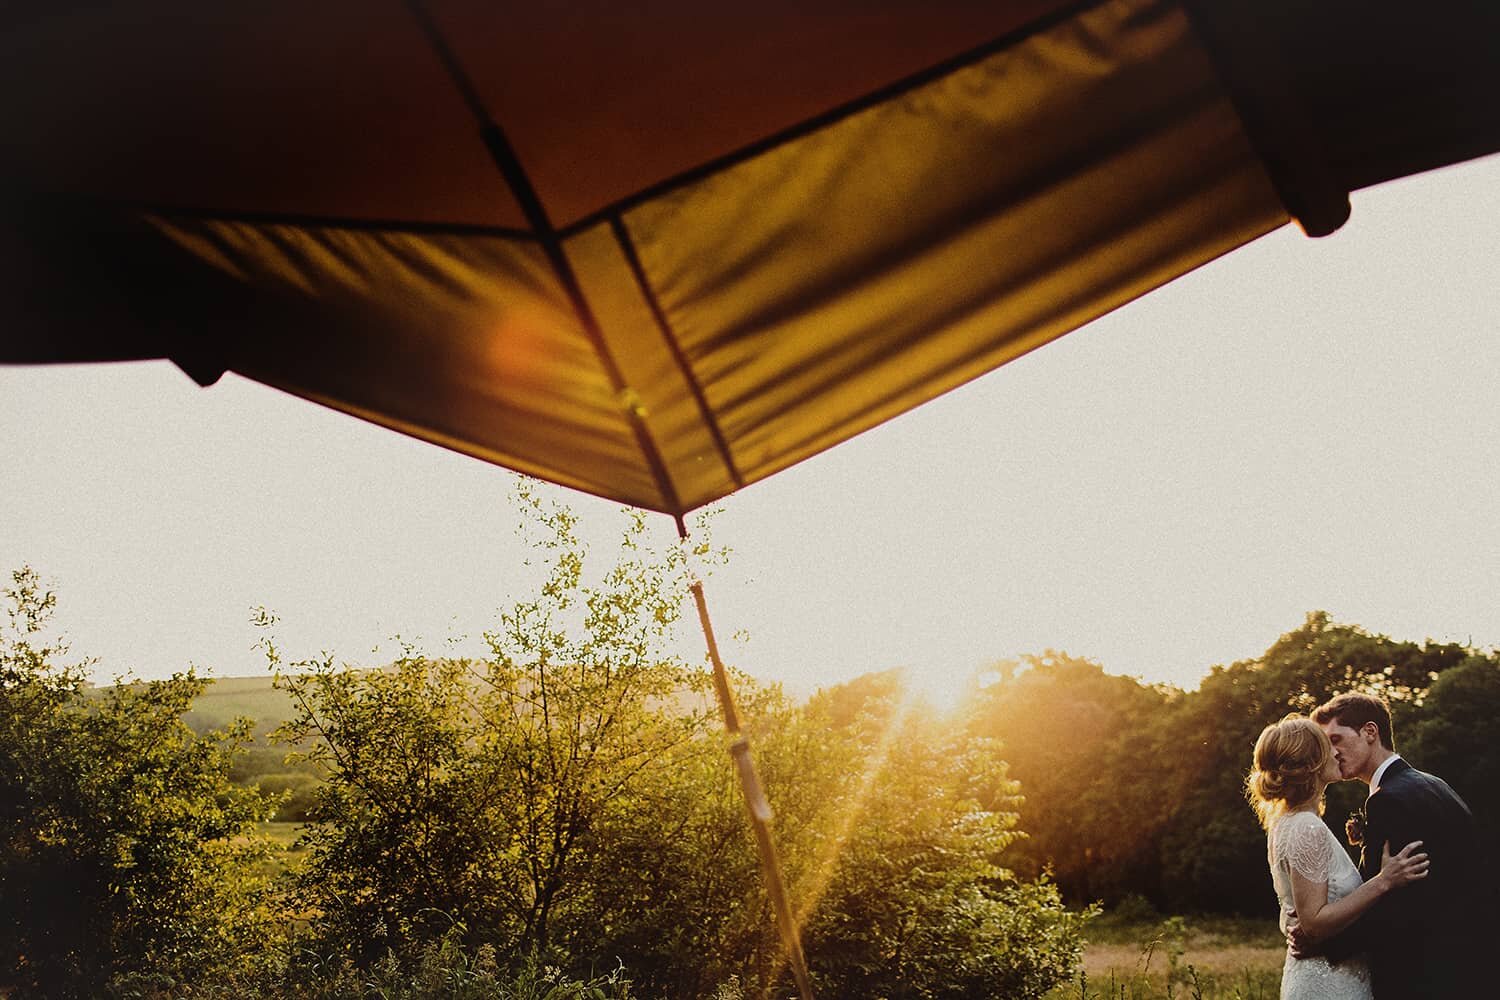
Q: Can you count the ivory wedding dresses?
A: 1